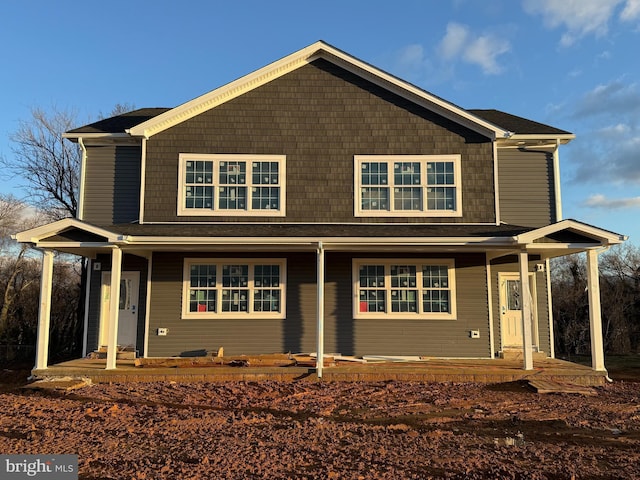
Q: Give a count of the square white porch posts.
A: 5